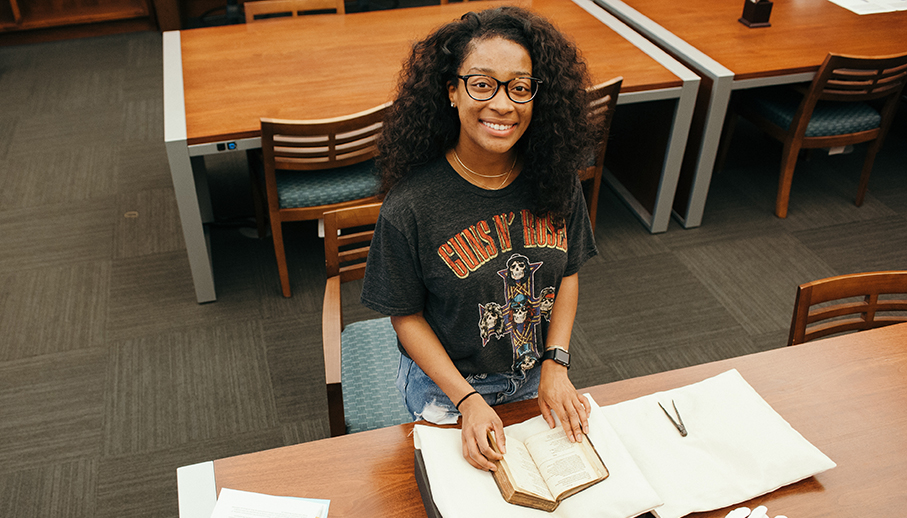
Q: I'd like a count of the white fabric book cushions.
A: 2